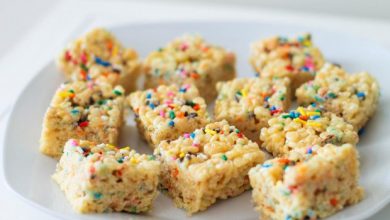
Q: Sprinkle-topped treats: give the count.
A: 11